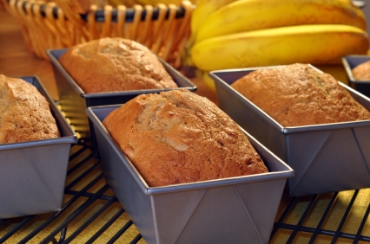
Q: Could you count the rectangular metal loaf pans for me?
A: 5